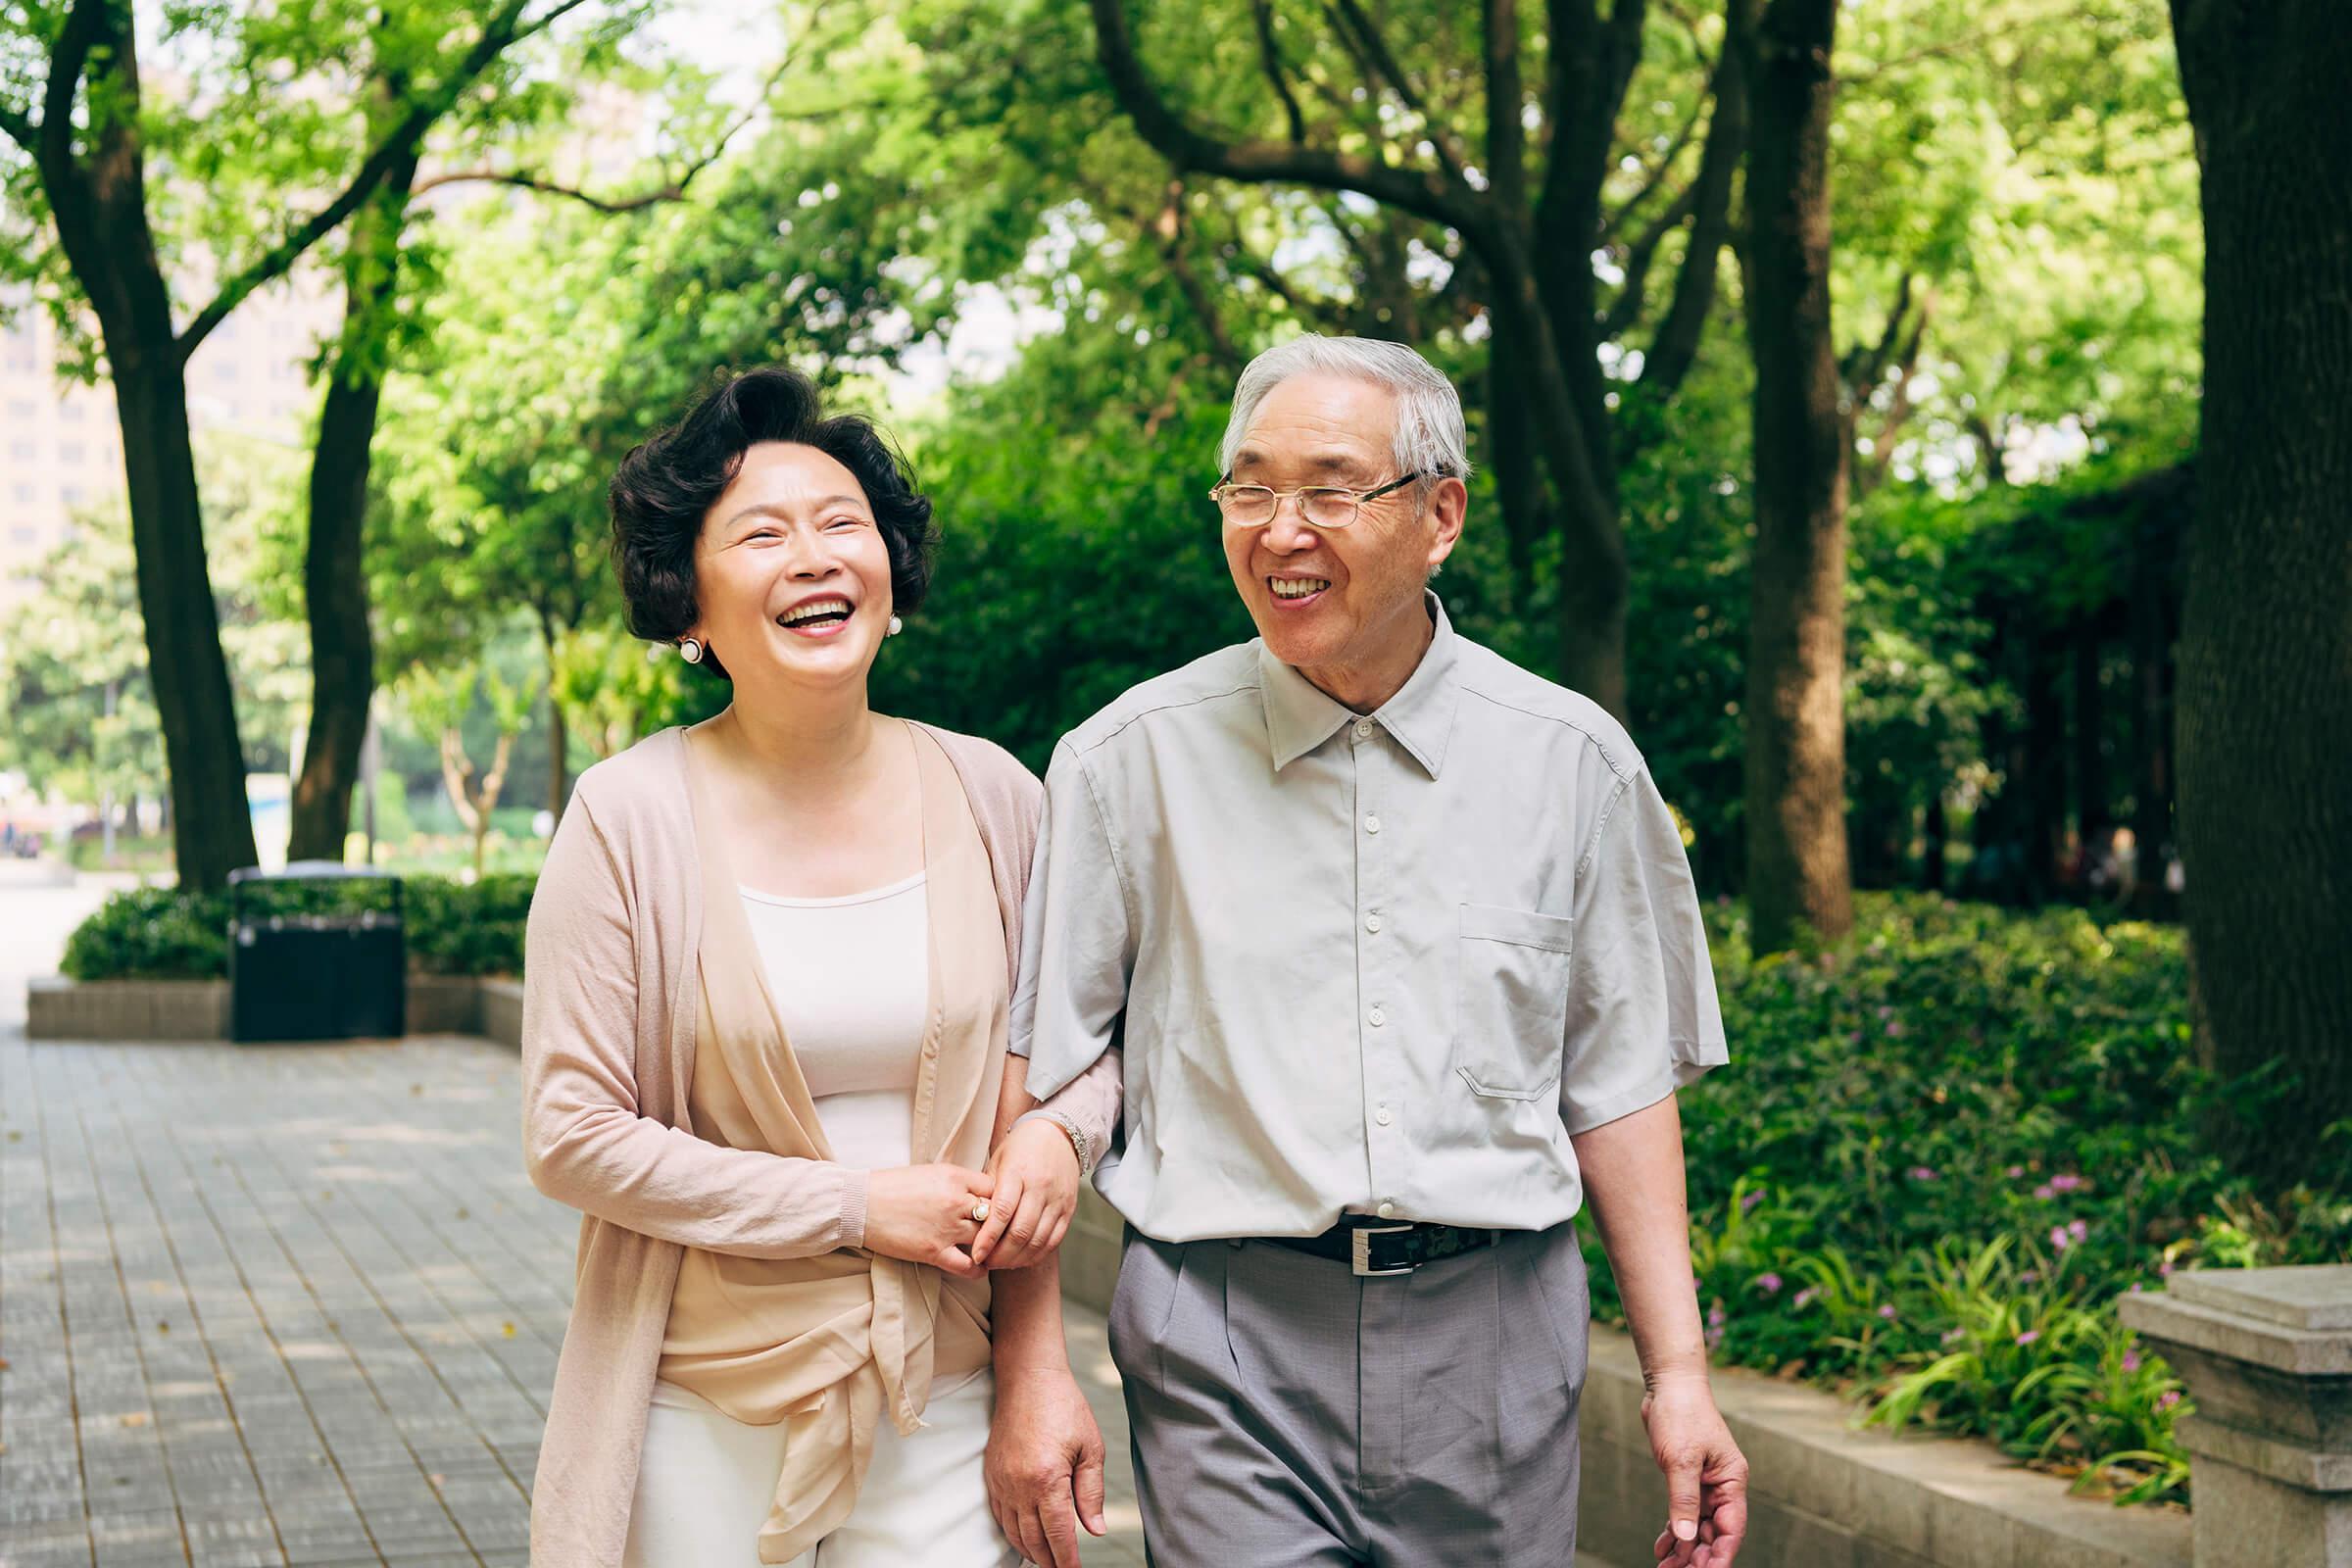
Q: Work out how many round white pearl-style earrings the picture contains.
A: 2